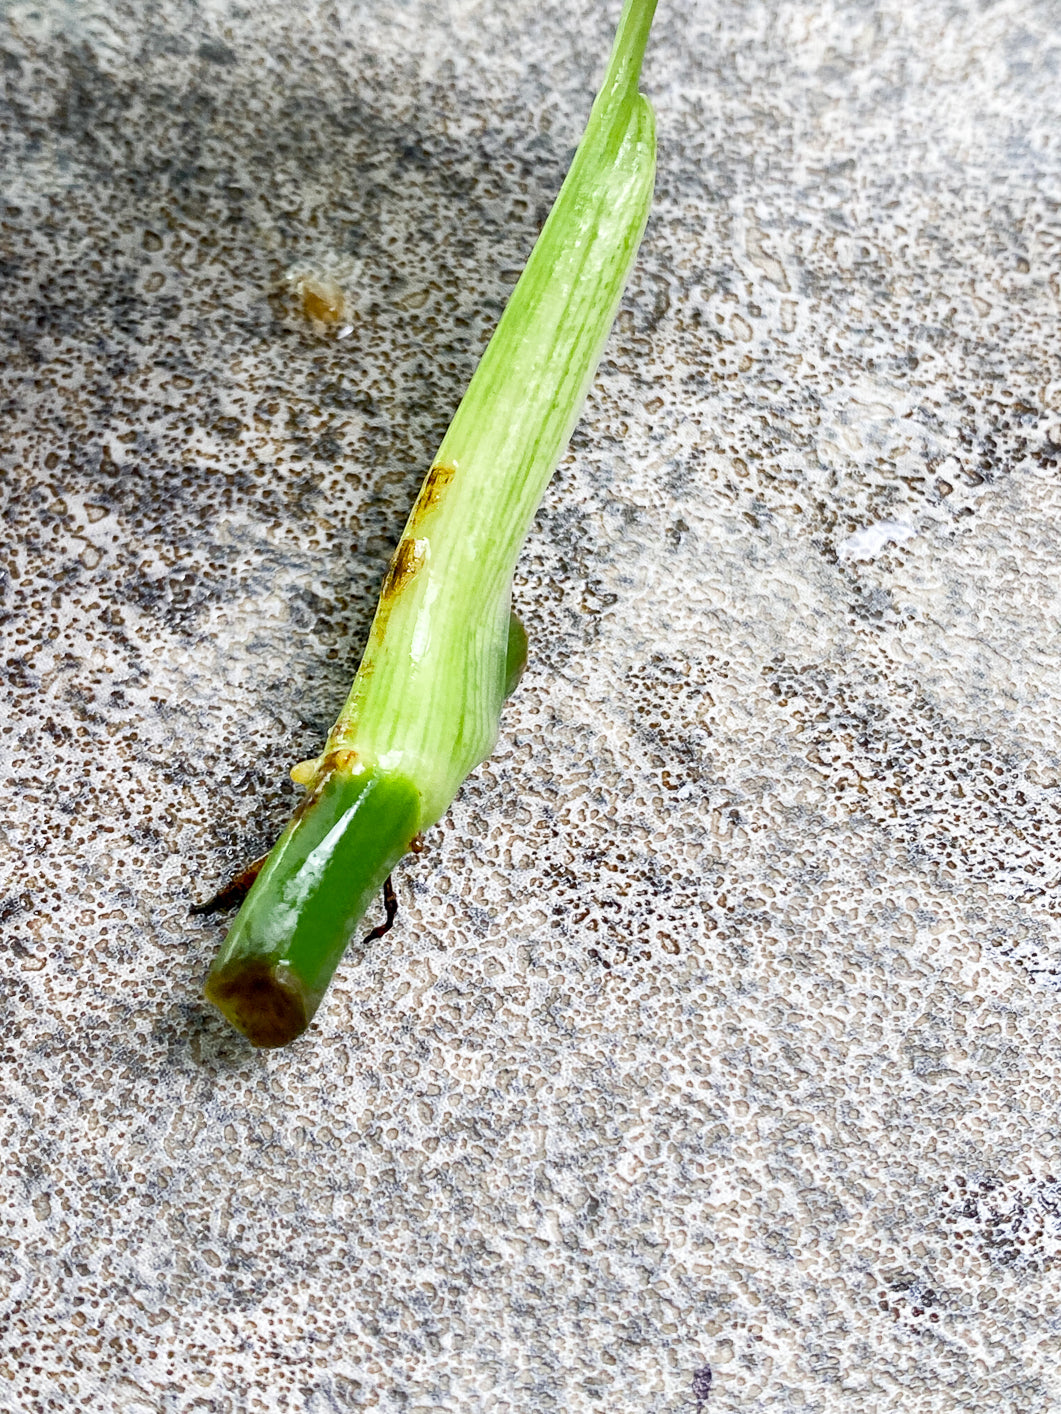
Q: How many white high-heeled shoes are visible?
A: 0